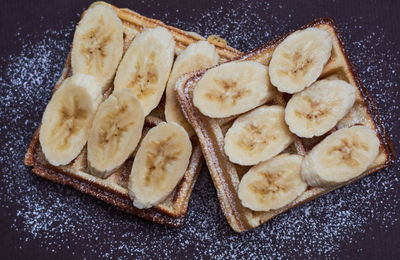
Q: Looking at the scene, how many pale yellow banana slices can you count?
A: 12